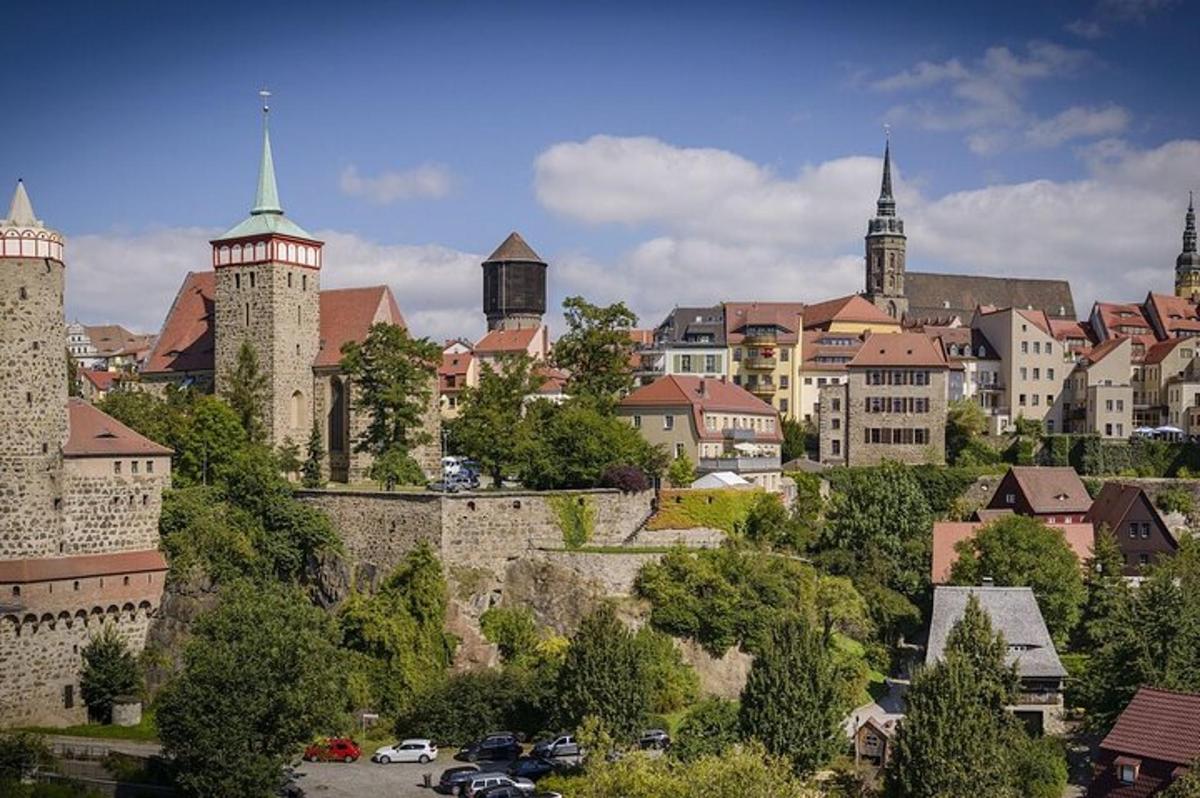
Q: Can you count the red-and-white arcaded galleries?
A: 2